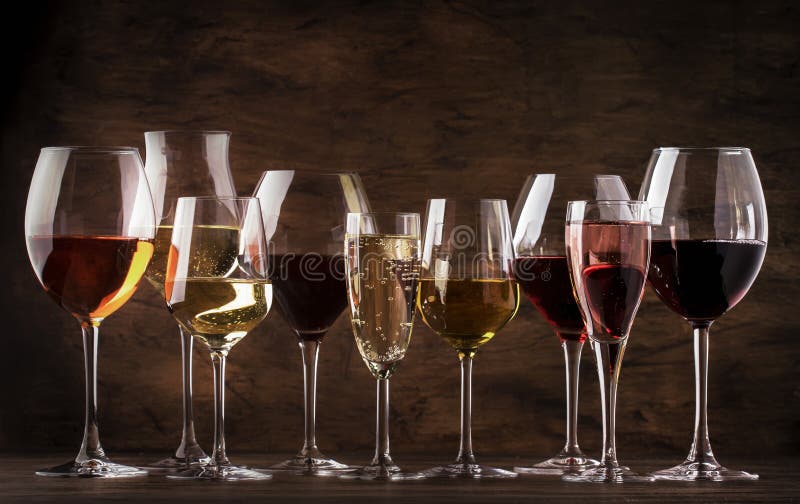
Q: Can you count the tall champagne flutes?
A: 2